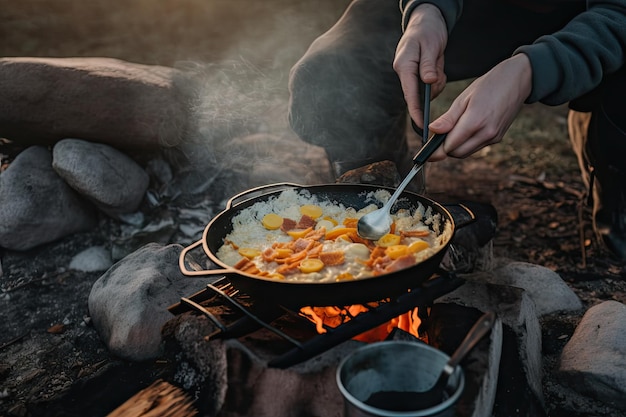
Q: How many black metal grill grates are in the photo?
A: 1